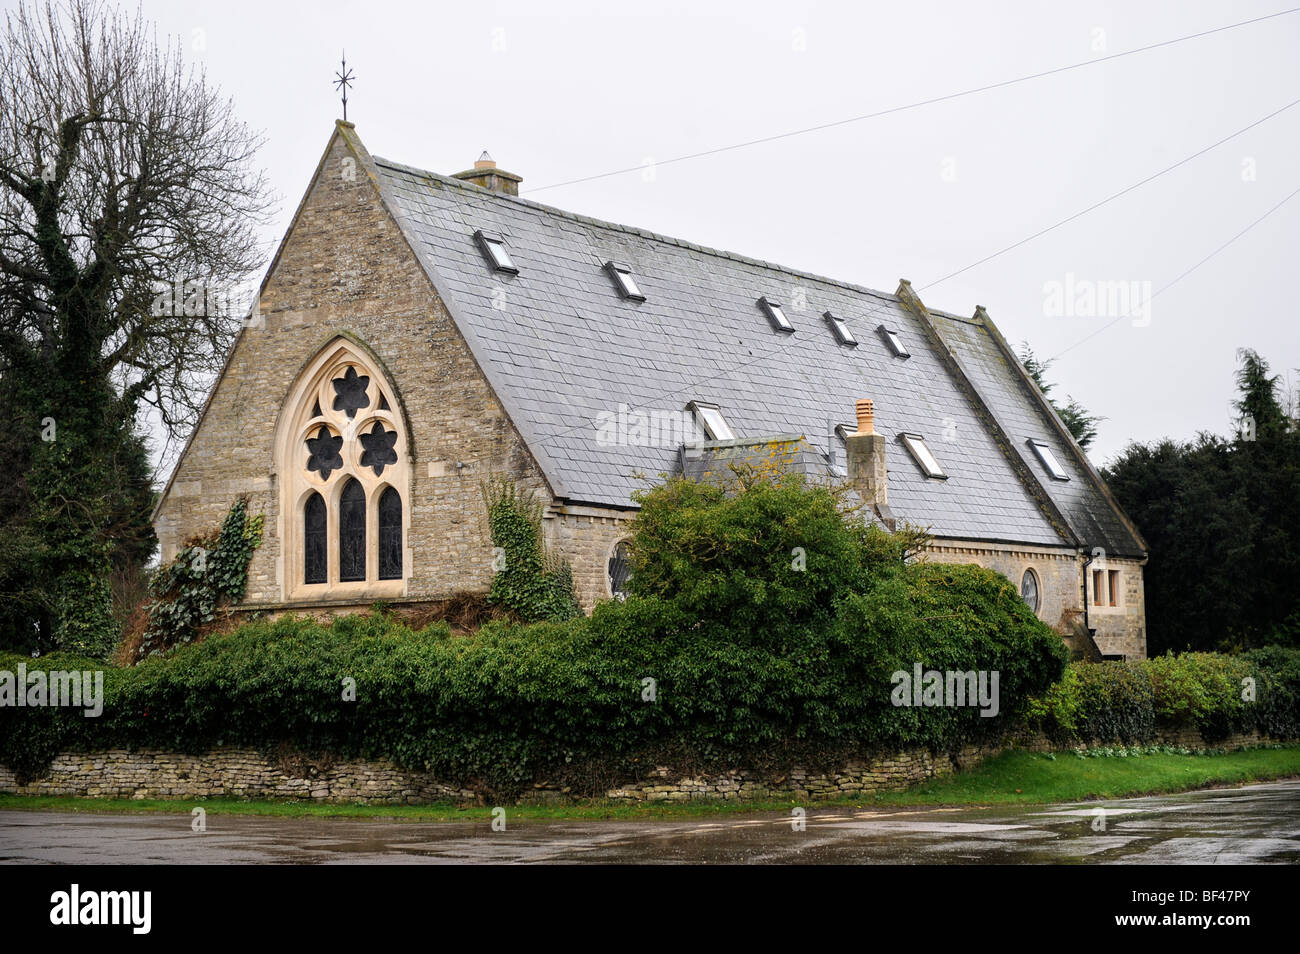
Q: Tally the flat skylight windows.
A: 9